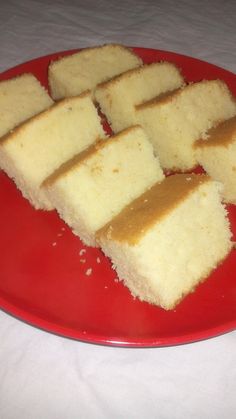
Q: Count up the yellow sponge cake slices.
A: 8